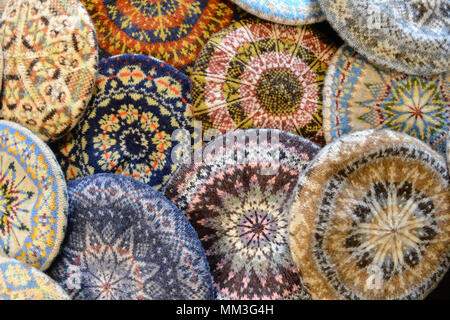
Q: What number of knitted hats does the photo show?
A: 12